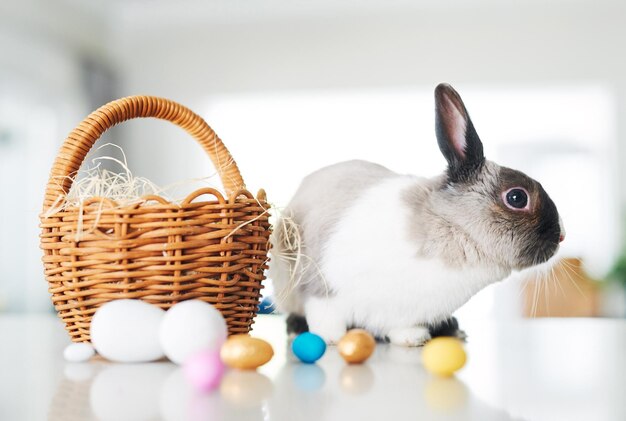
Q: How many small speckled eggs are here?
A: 0